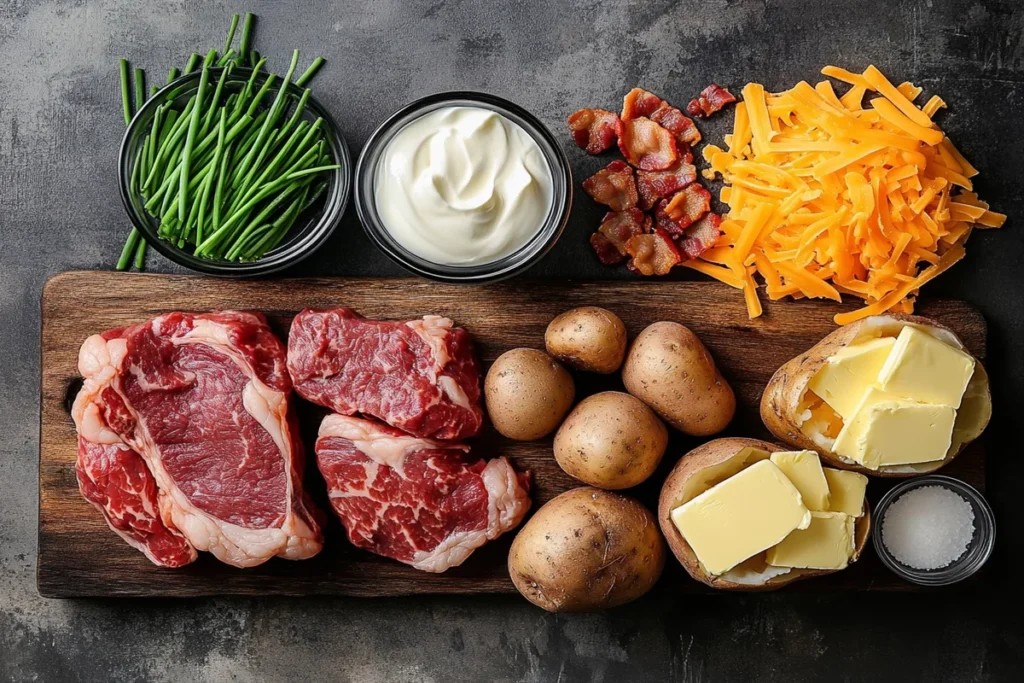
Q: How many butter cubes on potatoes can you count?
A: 7